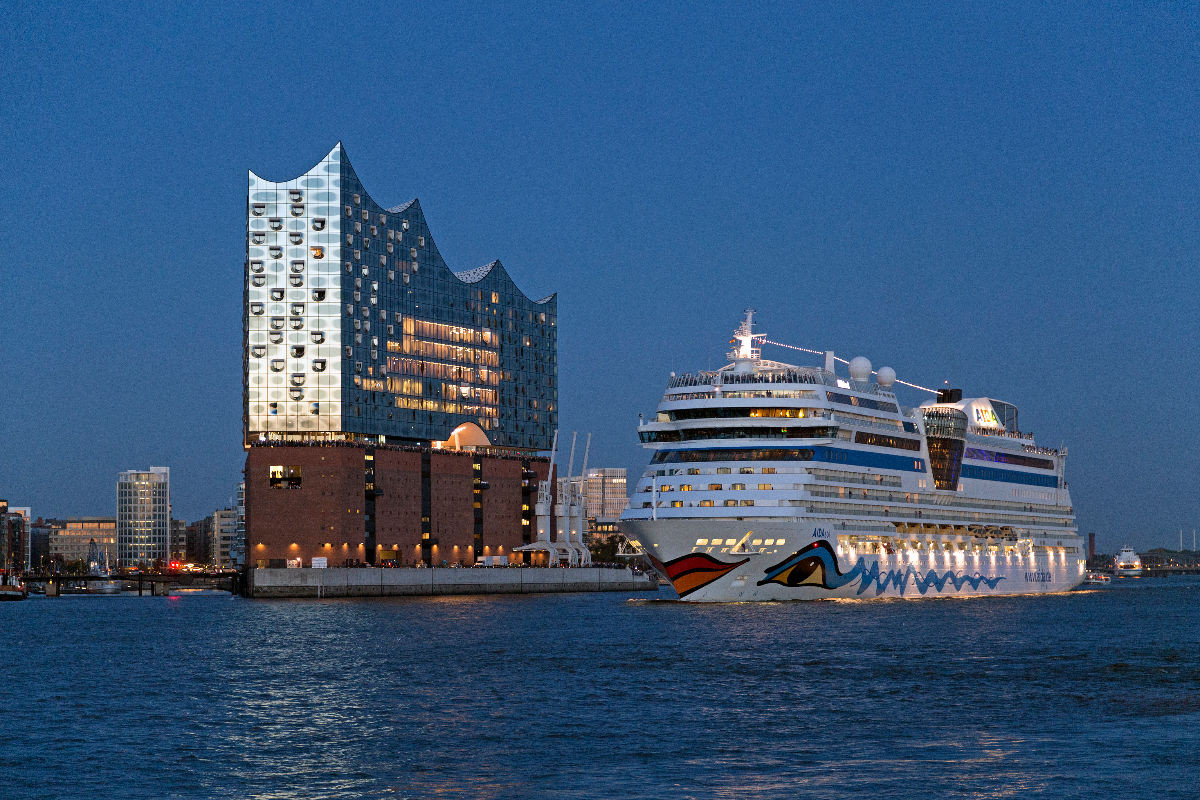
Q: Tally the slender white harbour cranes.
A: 3